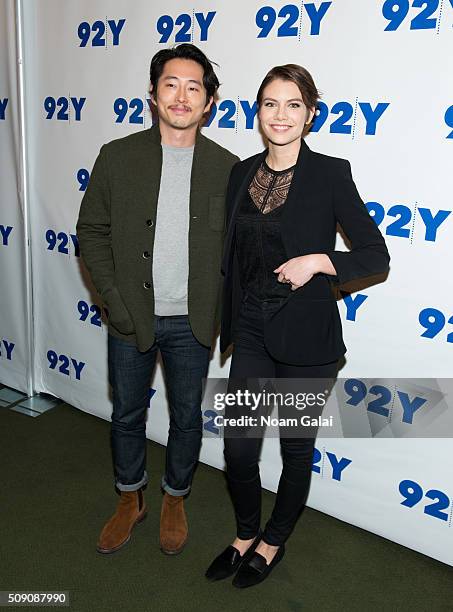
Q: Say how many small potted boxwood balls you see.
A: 0